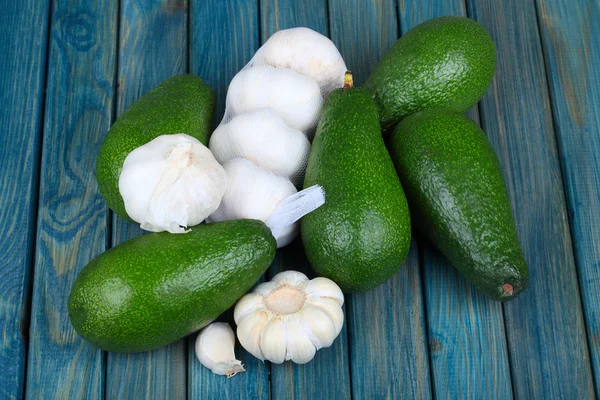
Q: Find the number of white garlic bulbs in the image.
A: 6